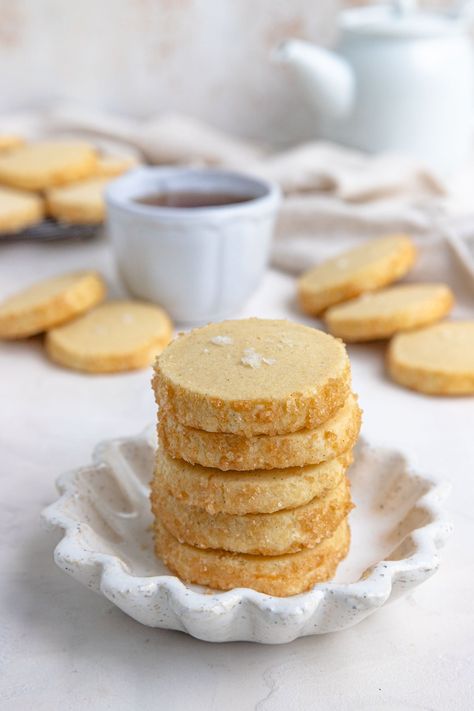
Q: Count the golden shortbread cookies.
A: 15